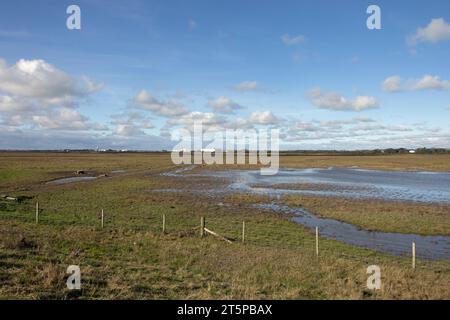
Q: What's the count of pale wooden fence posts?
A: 7